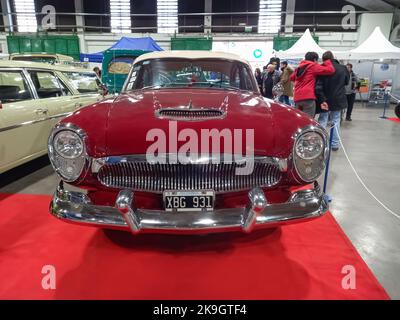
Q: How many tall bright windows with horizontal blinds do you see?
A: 4